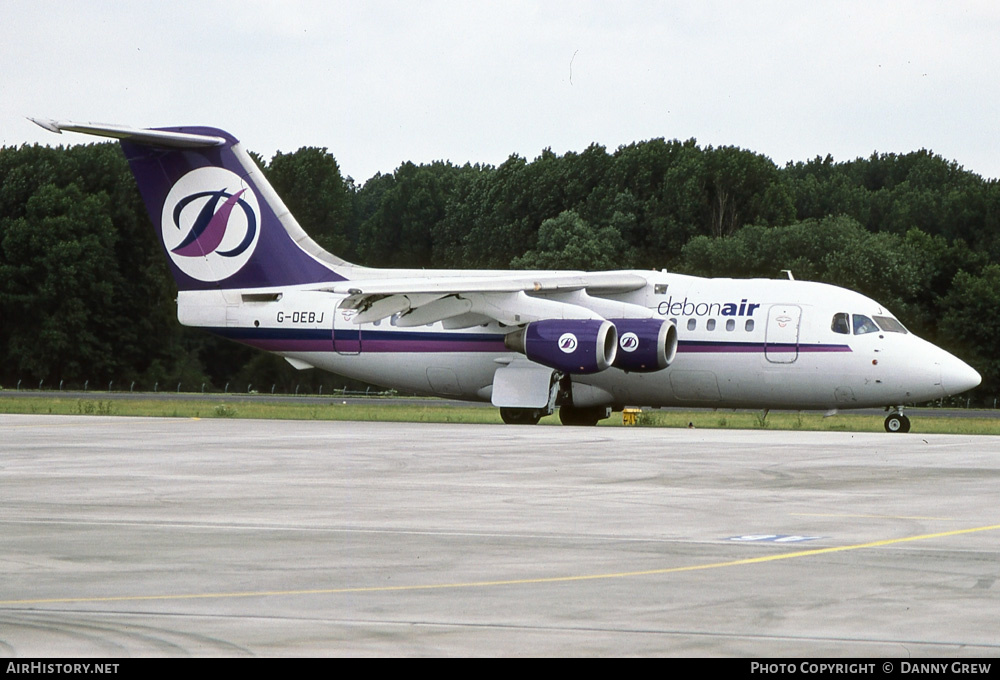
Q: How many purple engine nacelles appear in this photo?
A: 2